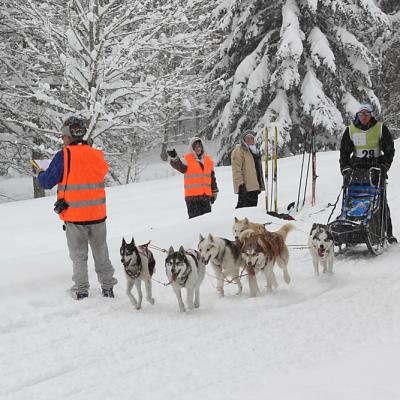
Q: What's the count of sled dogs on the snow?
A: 6